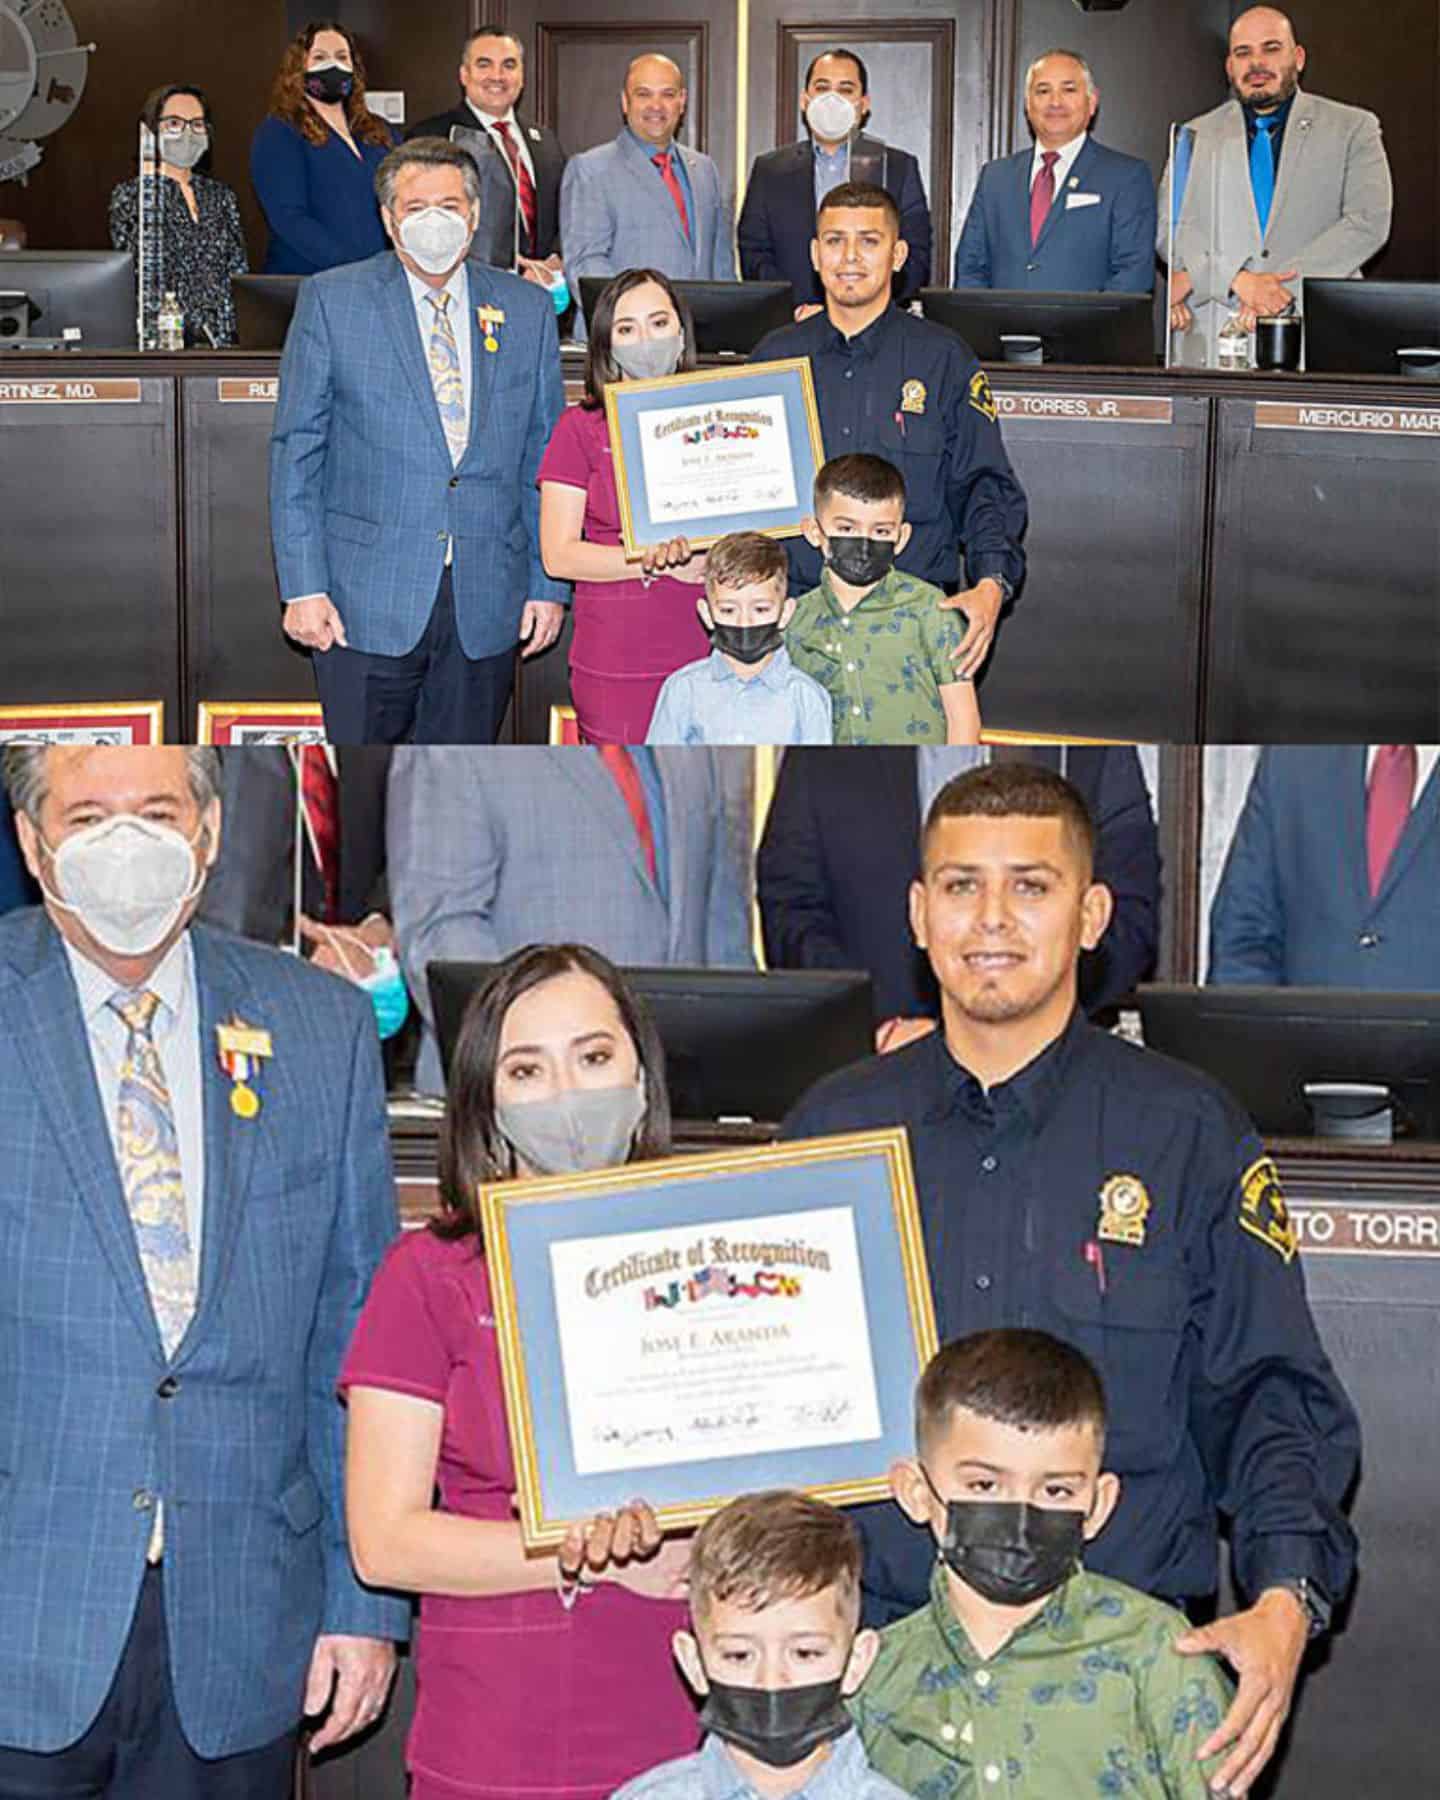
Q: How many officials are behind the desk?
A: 7